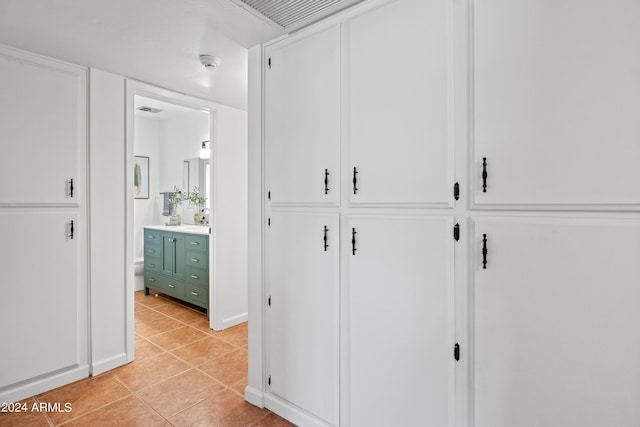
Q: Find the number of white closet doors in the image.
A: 8